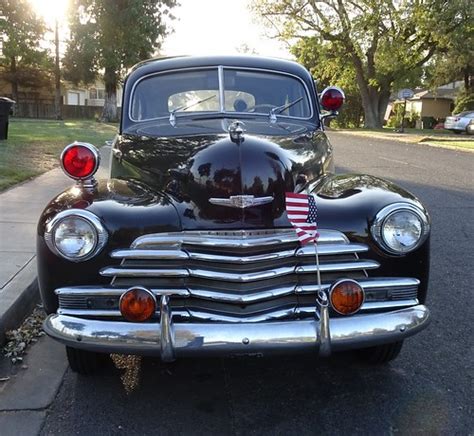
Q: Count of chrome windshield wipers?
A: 2